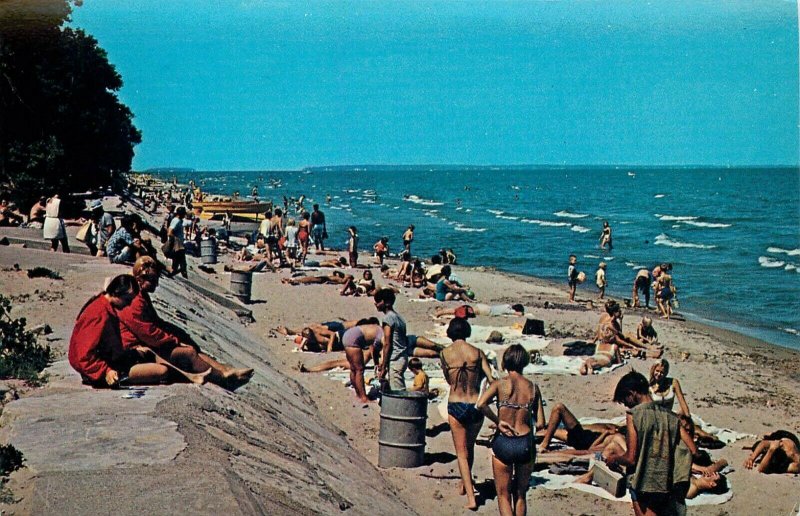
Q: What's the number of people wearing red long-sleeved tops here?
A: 2